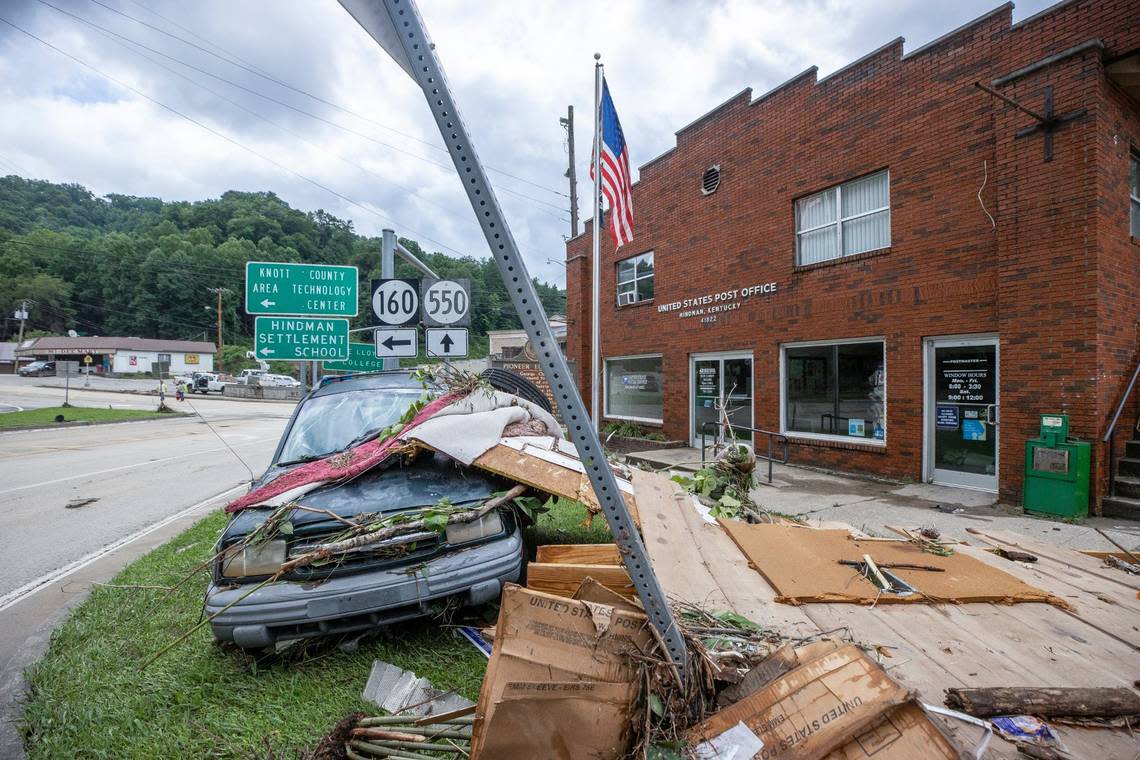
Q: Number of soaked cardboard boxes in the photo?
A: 2